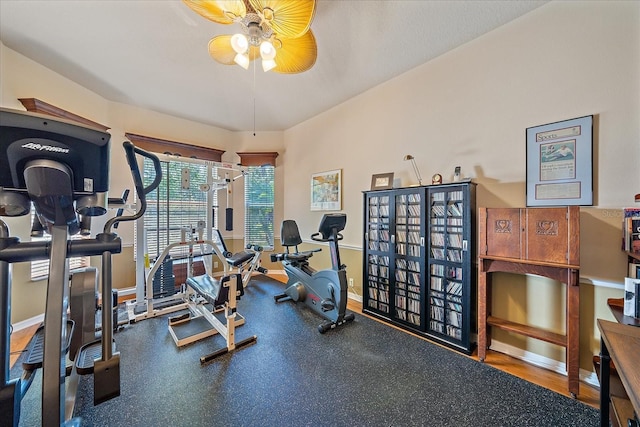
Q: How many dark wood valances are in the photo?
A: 3